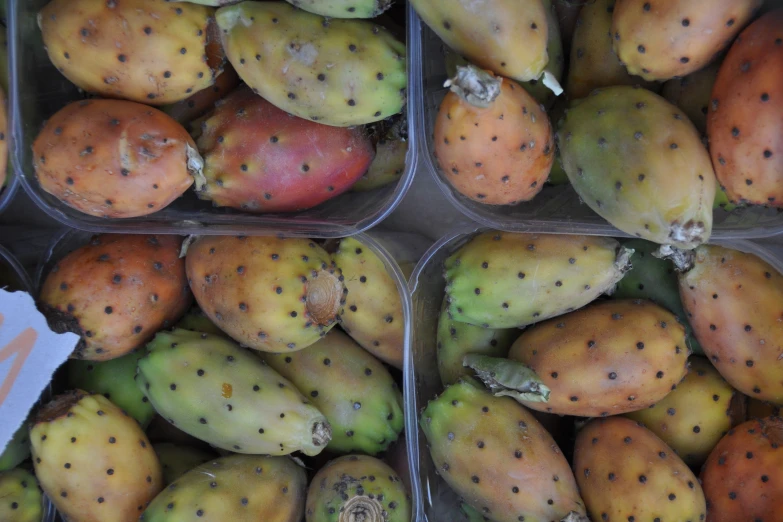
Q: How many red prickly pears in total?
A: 1